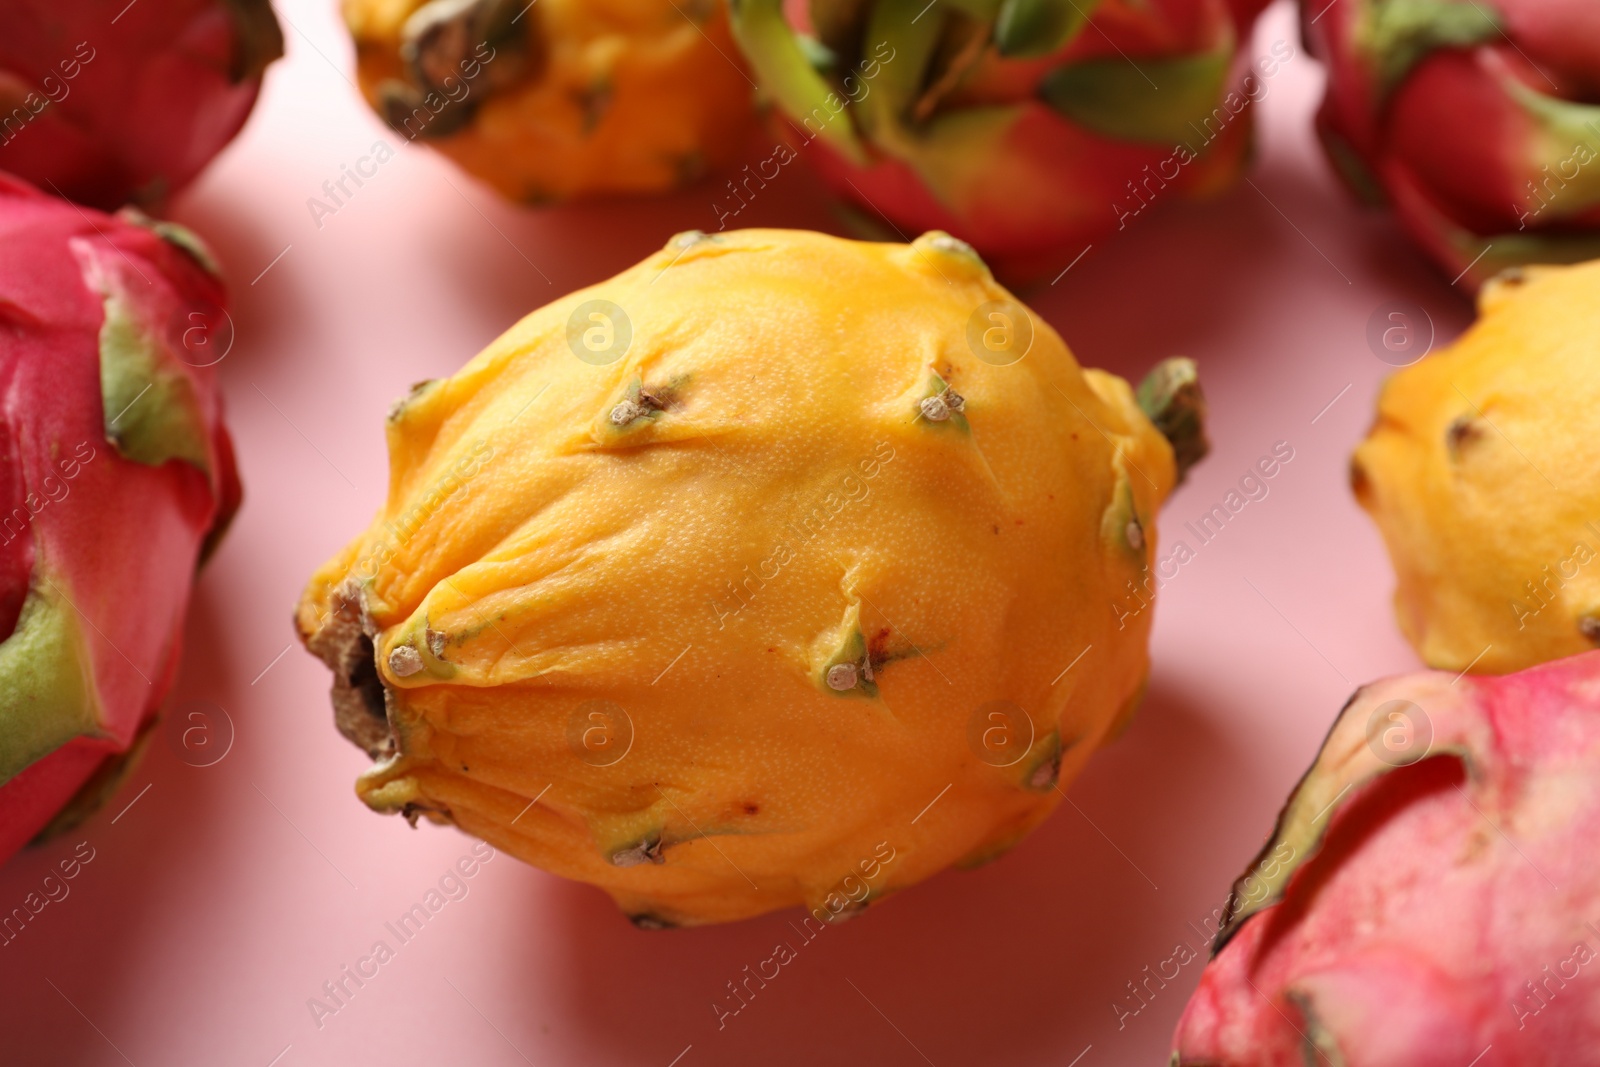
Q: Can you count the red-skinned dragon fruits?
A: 5